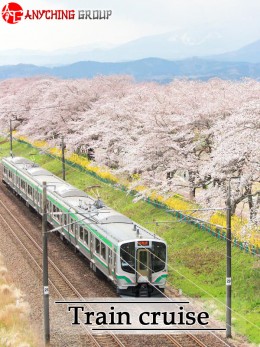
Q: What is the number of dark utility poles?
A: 4